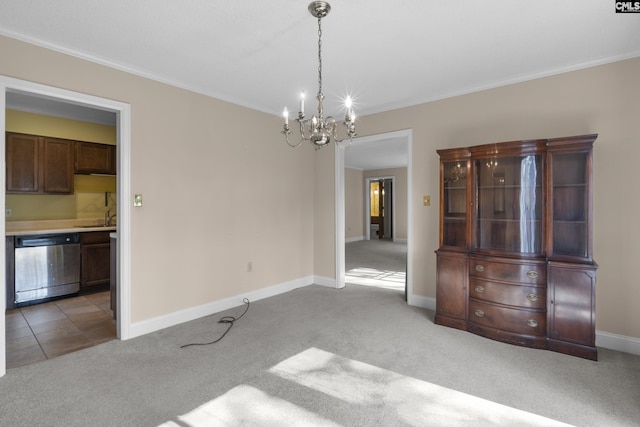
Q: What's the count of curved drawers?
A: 3